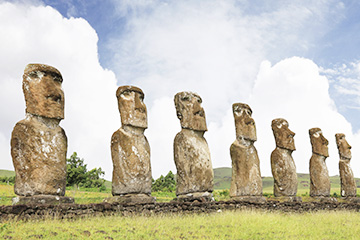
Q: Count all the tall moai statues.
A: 7